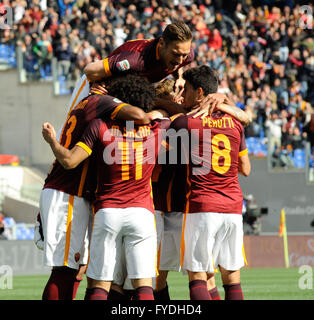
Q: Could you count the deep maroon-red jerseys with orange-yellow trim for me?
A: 5